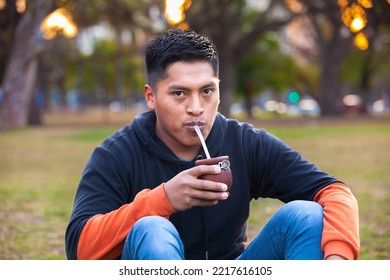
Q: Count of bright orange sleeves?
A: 2